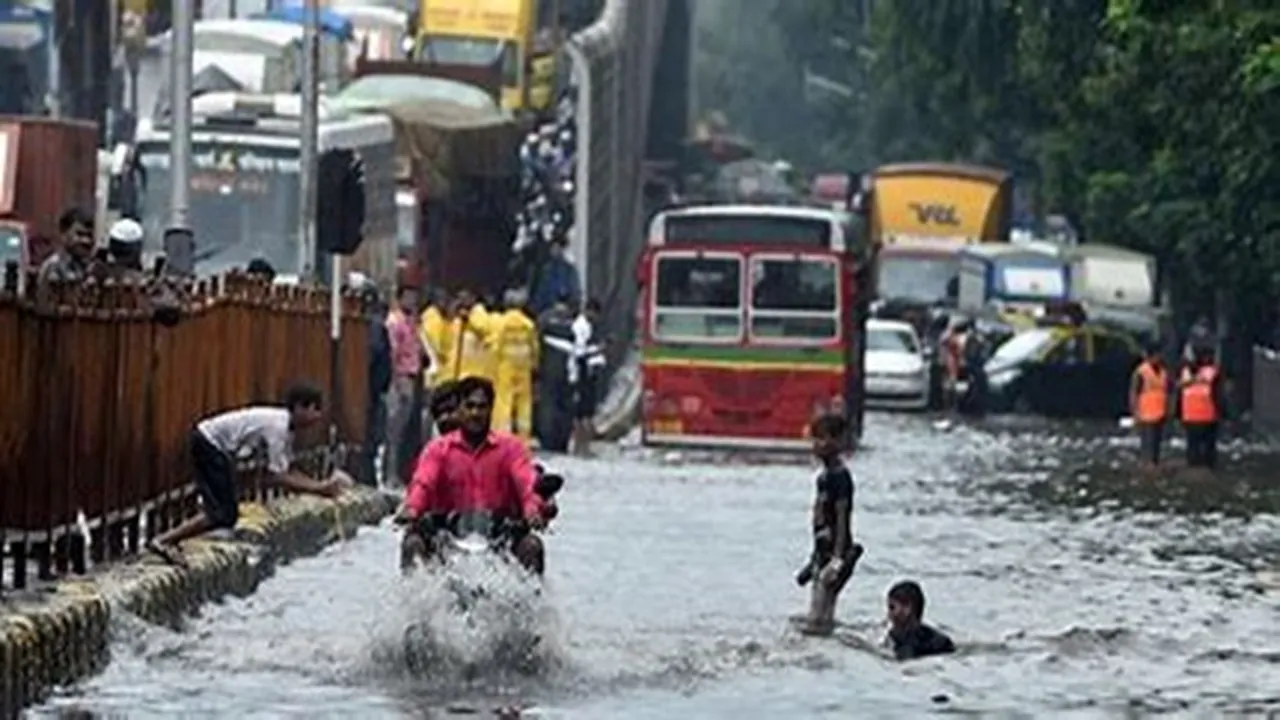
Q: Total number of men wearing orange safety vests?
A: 2